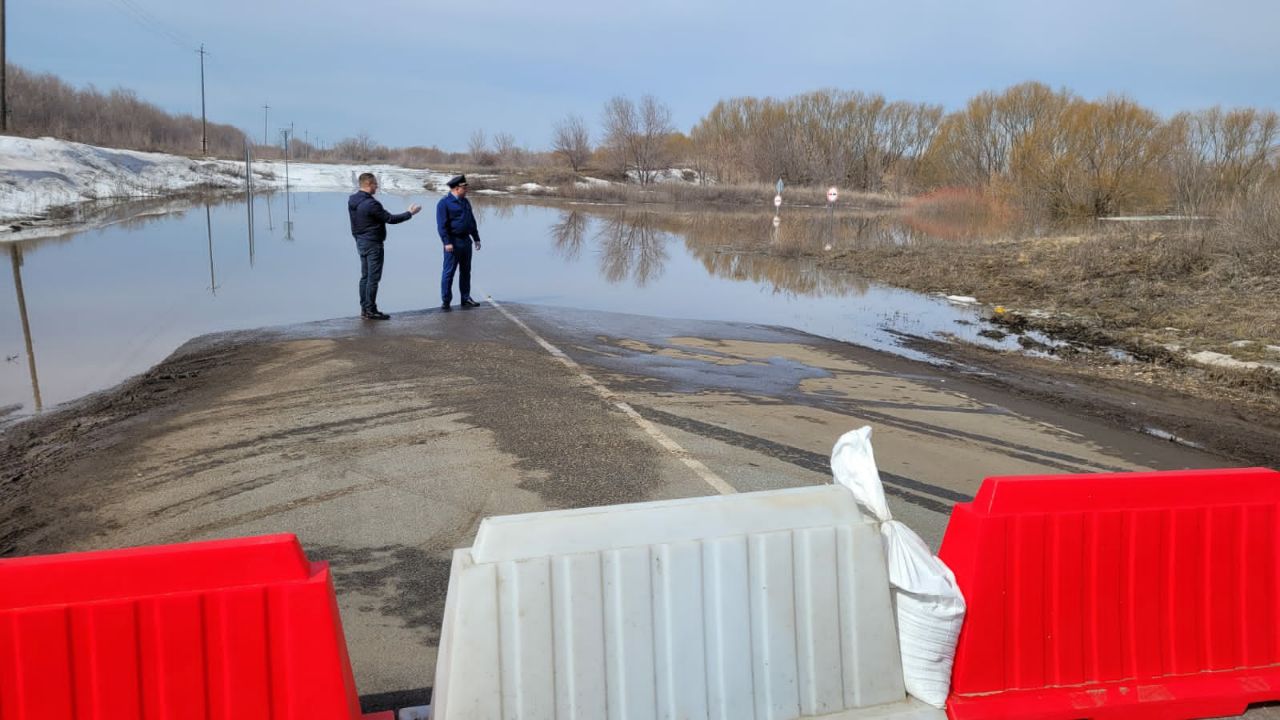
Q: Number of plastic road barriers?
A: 3